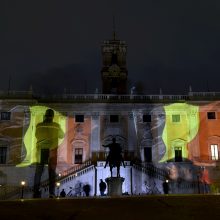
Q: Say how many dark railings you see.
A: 2